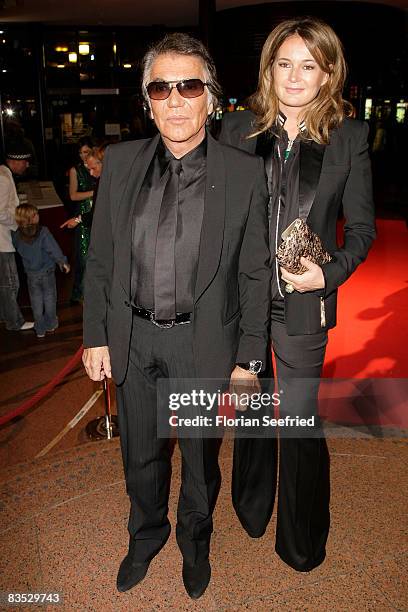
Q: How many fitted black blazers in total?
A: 2